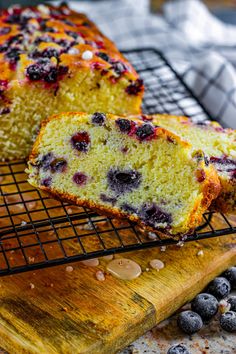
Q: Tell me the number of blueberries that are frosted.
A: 7